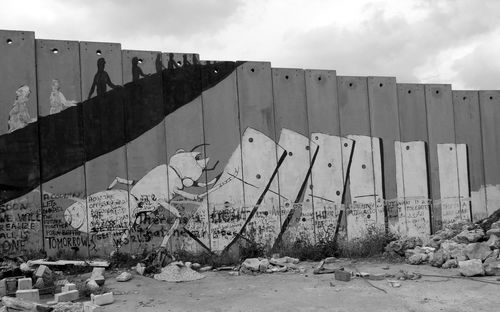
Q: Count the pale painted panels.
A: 6